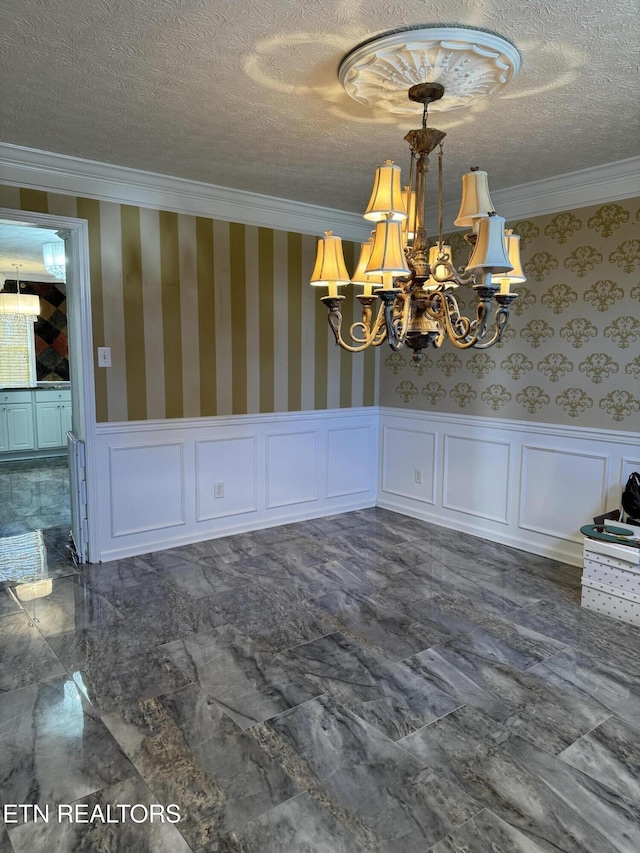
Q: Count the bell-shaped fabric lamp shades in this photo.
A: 9